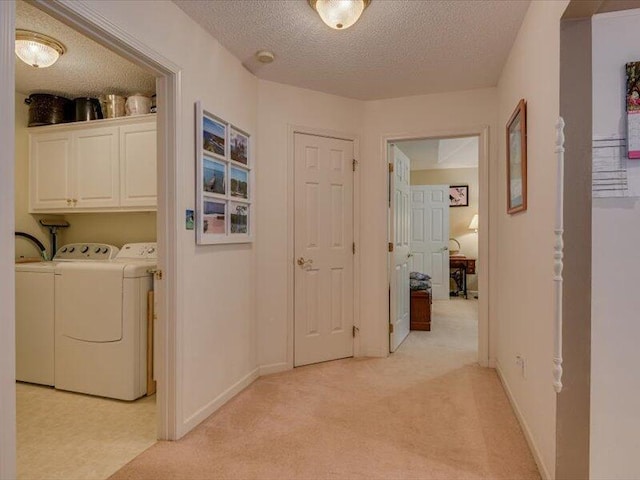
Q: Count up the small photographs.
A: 6